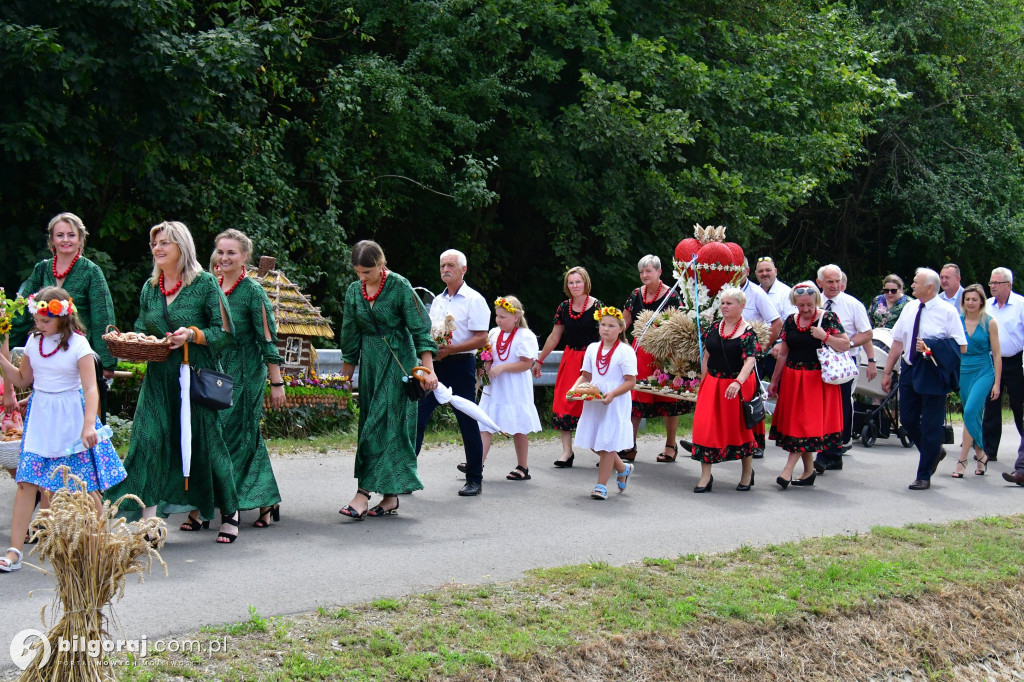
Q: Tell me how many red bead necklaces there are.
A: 11